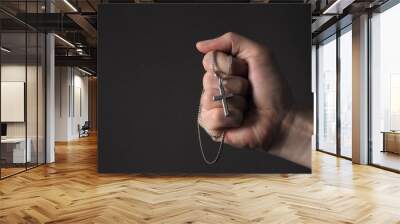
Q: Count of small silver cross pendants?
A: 1